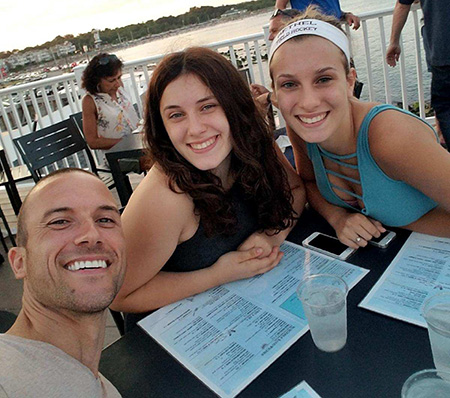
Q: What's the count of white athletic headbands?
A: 1